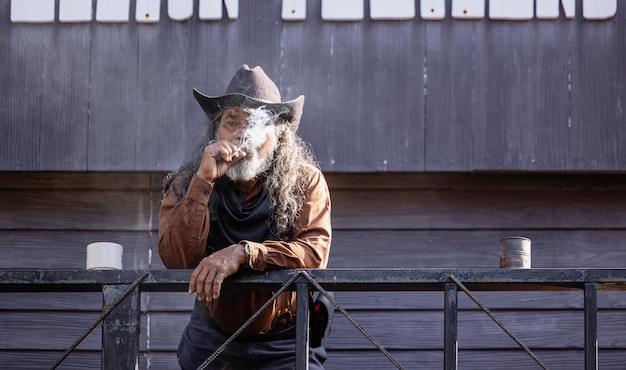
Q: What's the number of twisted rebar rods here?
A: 4